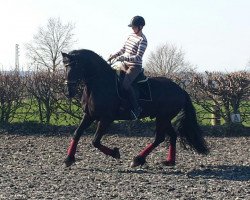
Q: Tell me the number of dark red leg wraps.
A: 4